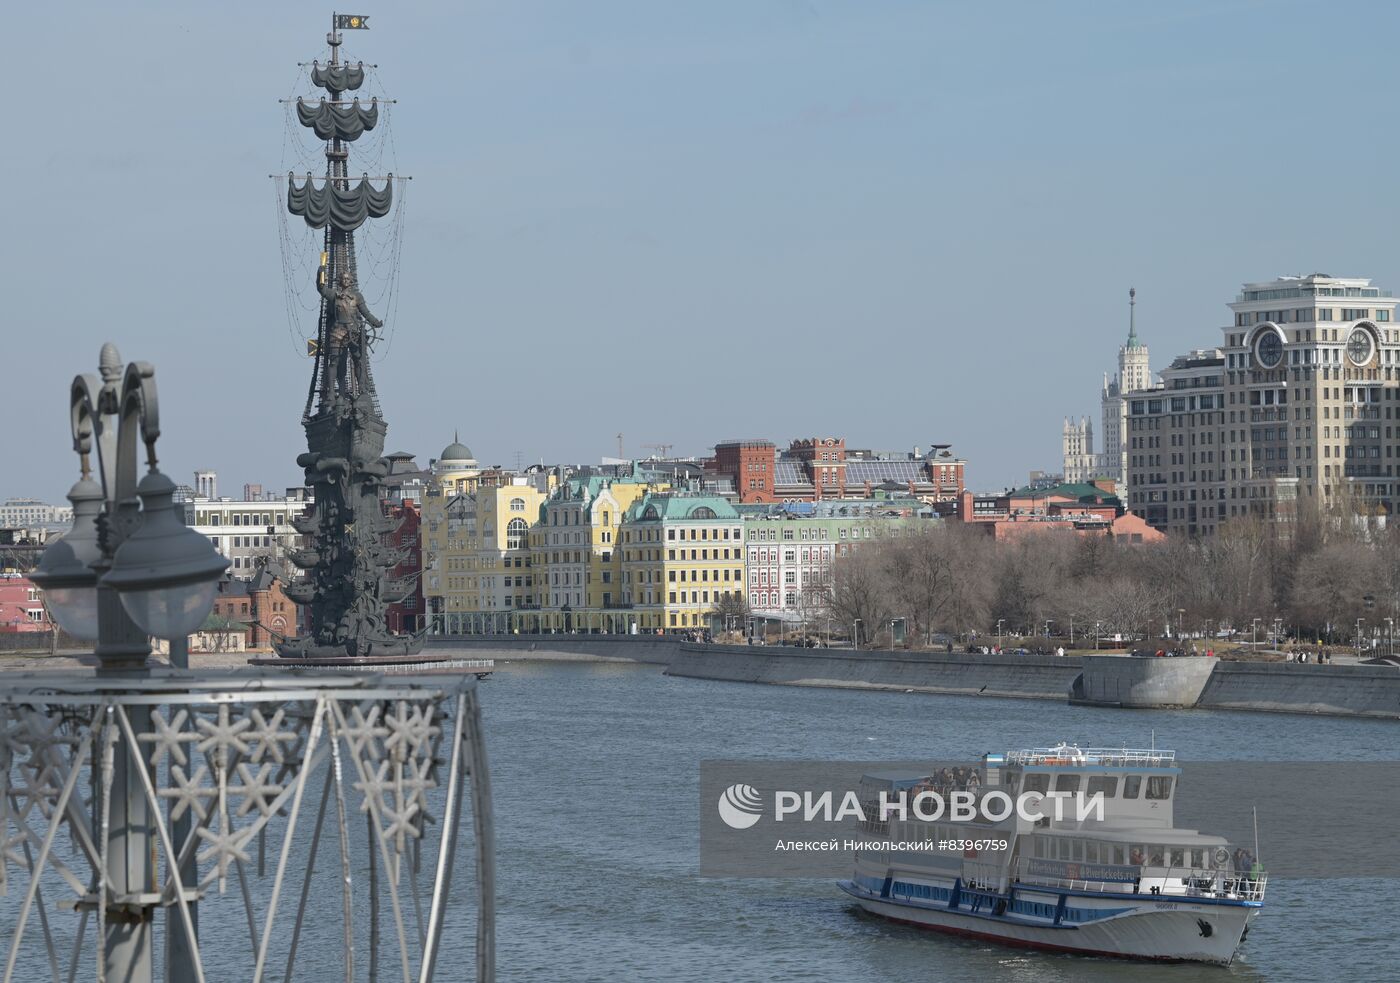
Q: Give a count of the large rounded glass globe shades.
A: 2